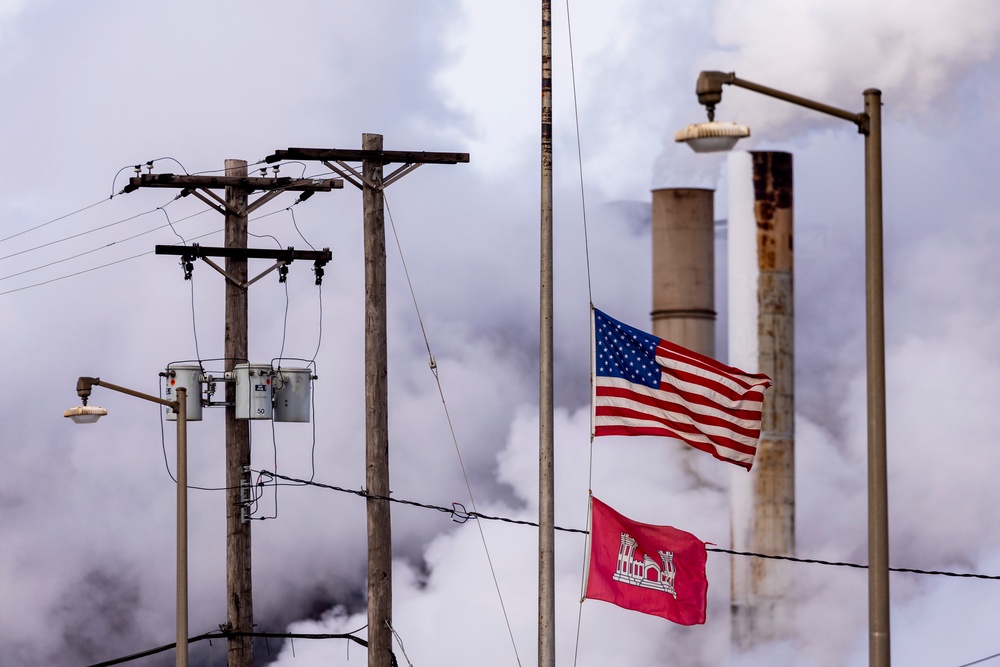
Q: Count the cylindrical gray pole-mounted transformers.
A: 3